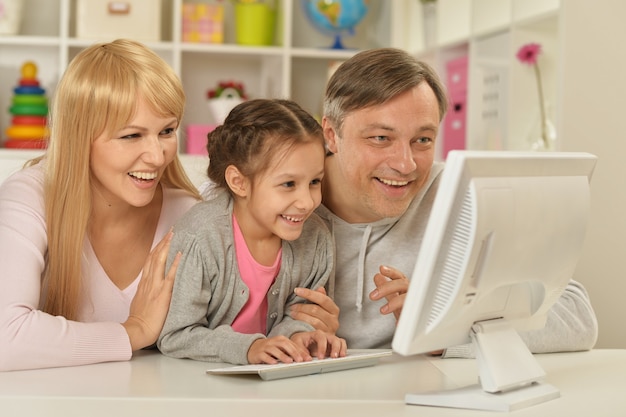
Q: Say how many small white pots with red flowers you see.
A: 1